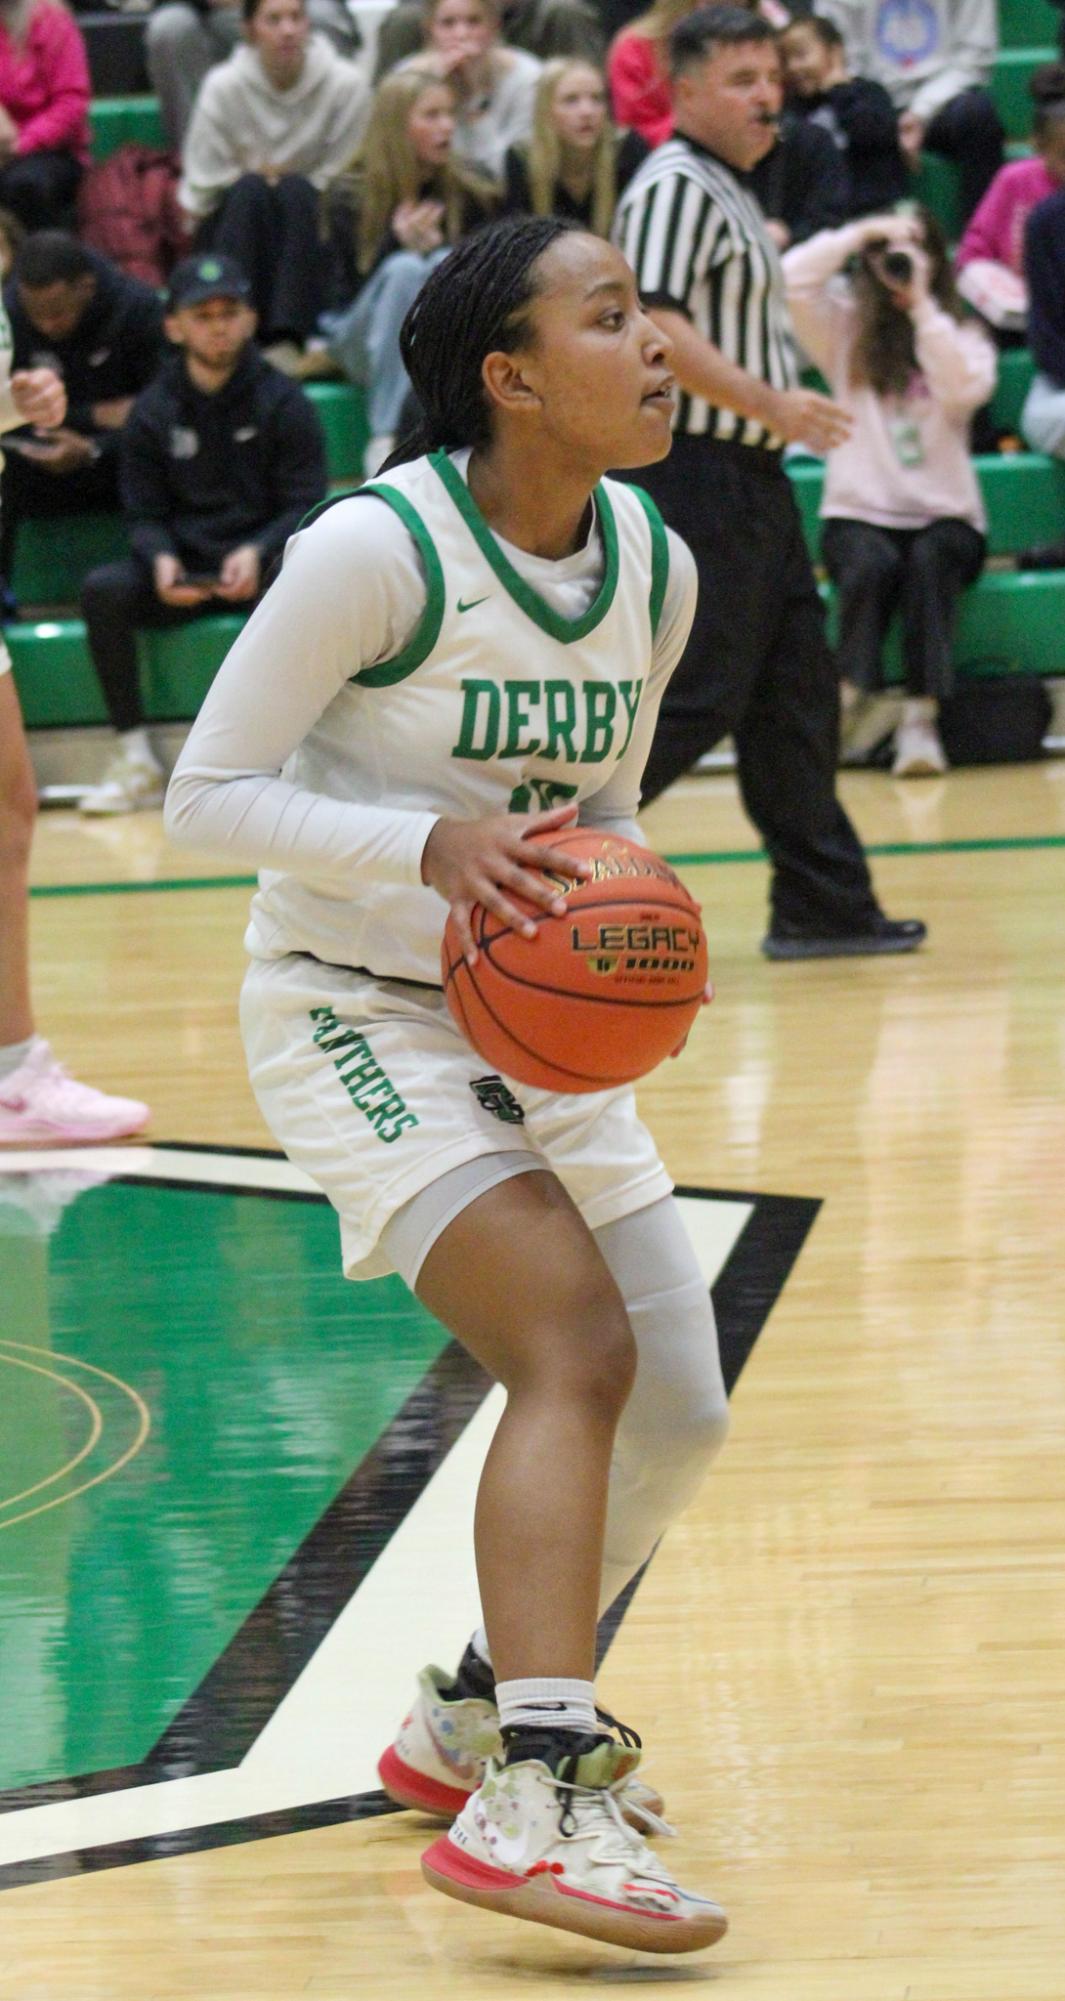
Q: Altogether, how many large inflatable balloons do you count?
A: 0